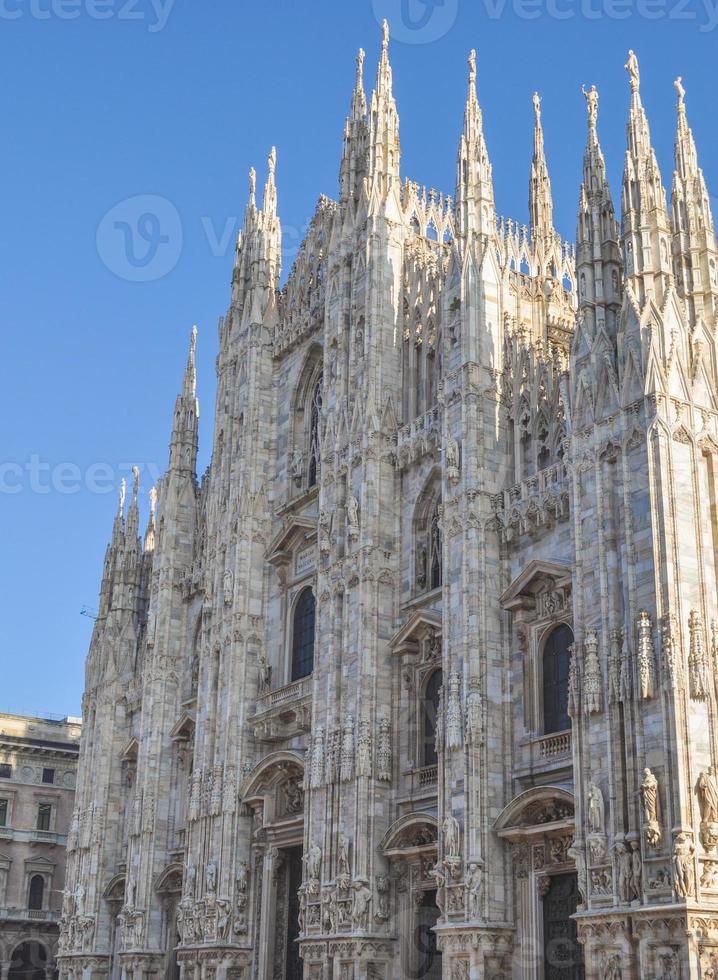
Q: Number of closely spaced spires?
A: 13